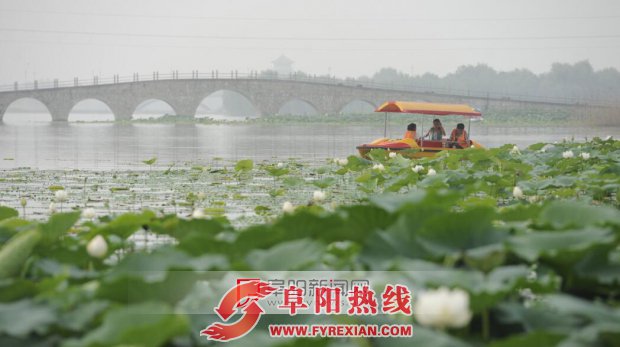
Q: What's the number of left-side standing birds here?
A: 0